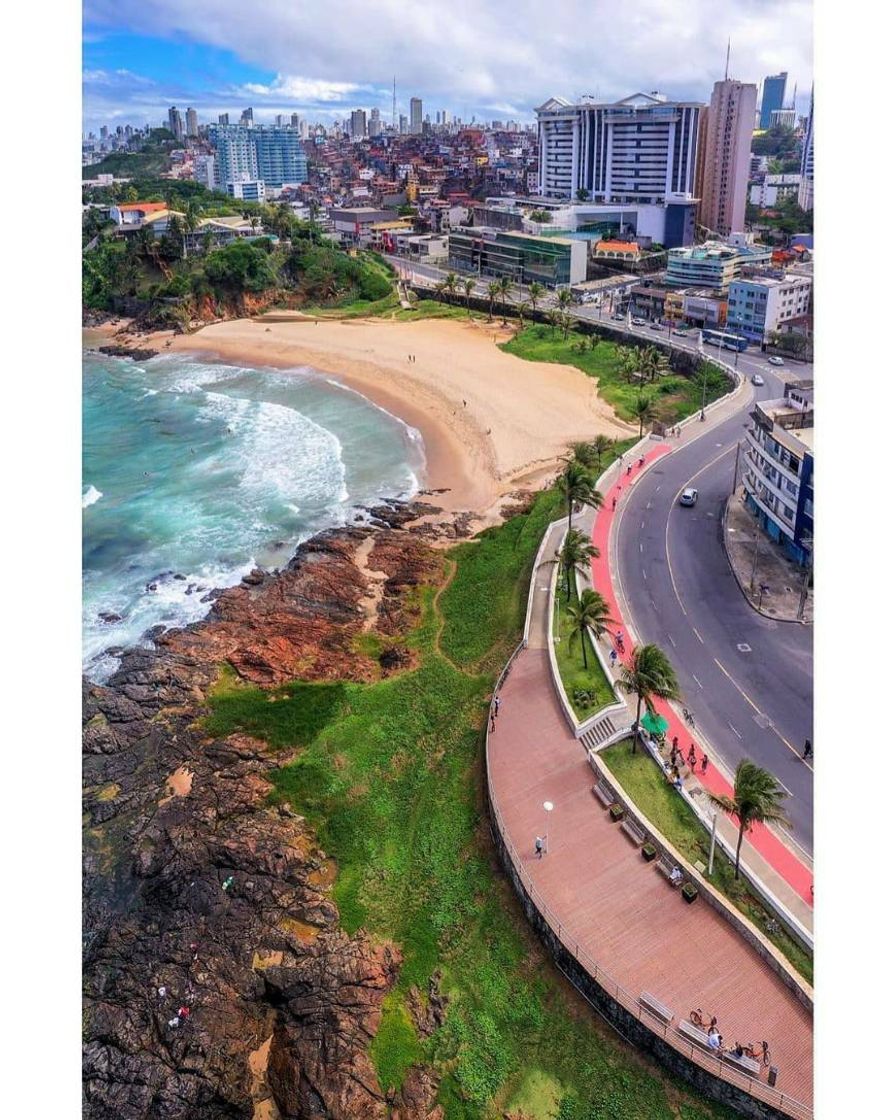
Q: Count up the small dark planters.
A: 3